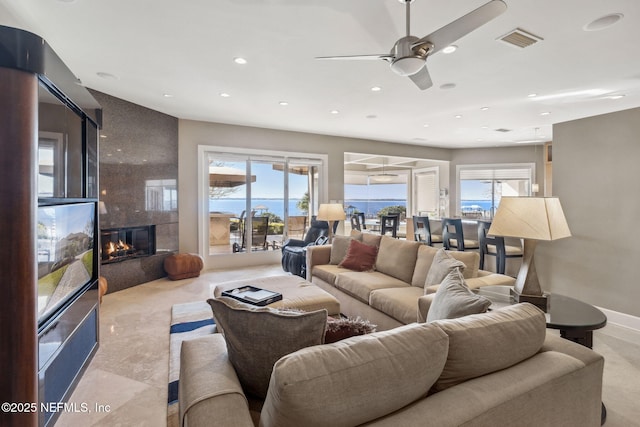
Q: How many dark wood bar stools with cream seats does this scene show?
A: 3